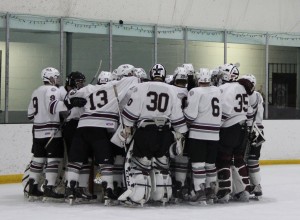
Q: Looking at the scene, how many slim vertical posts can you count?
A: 7